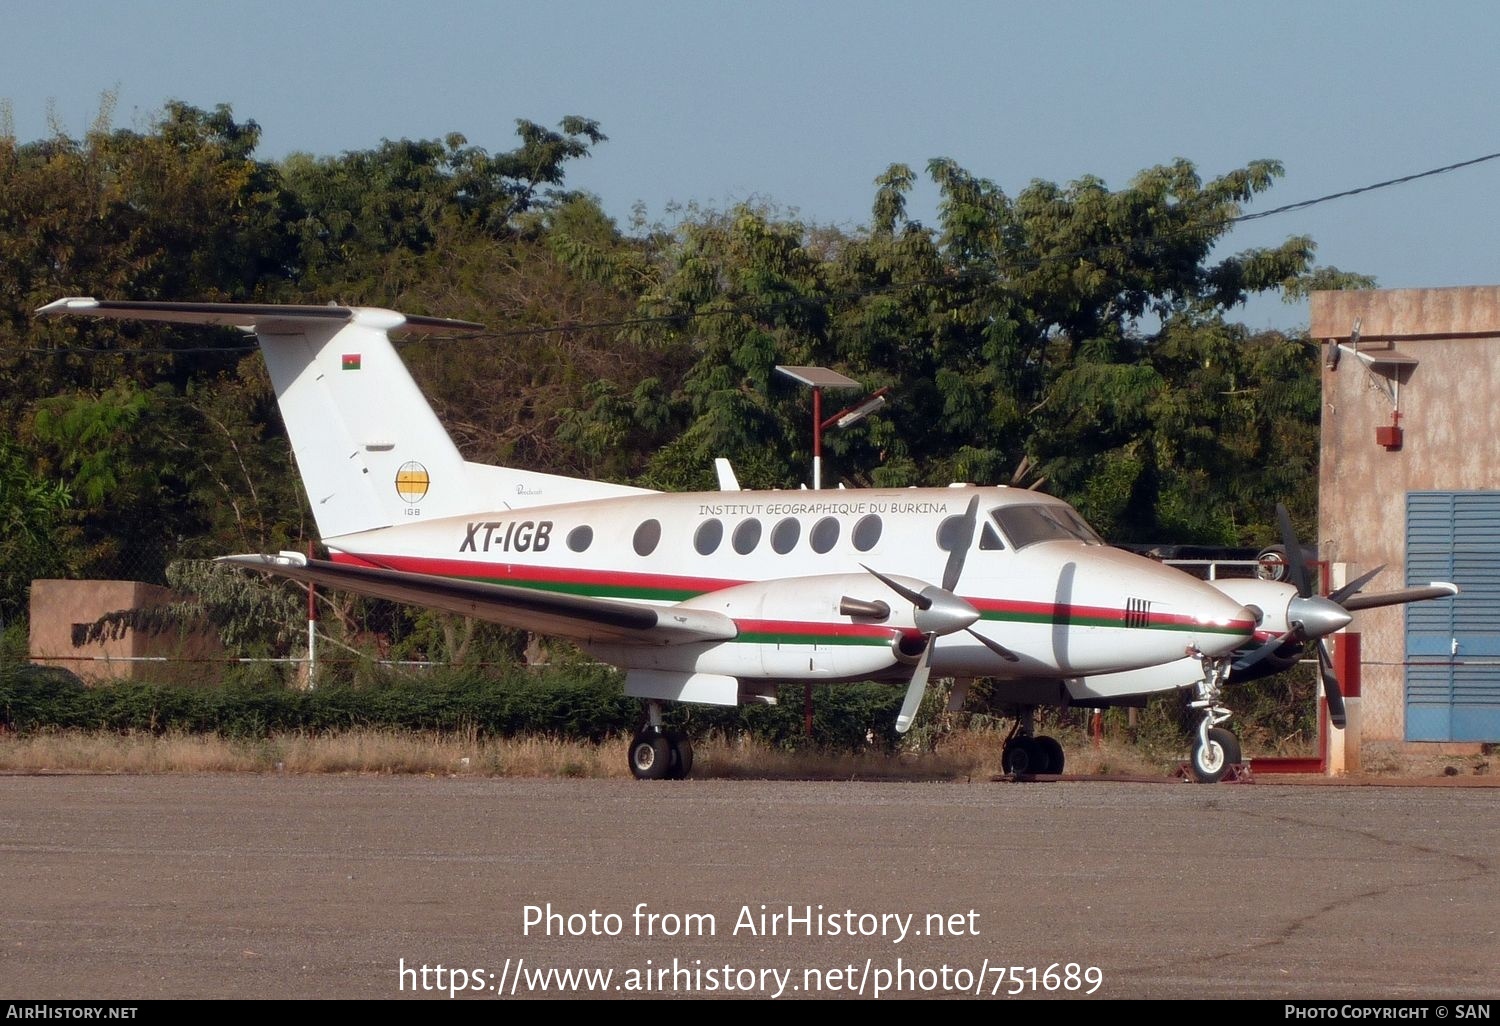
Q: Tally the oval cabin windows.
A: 7